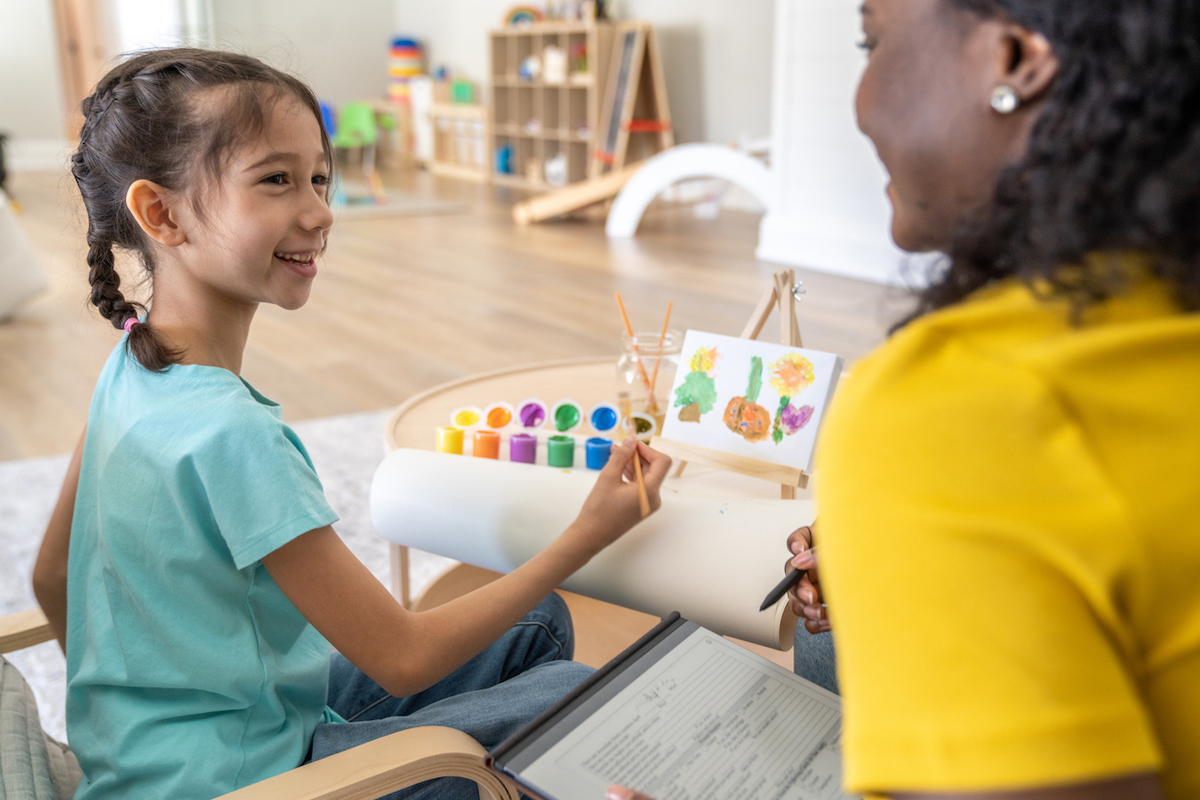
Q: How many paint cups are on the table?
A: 6